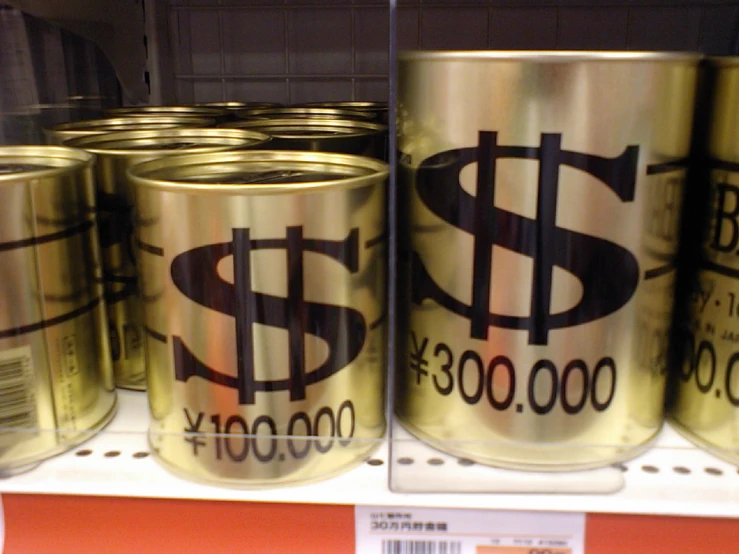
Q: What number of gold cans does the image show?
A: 11